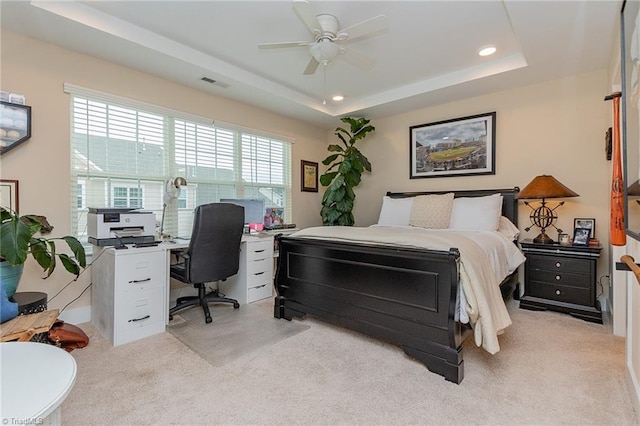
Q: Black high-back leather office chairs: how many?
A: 1